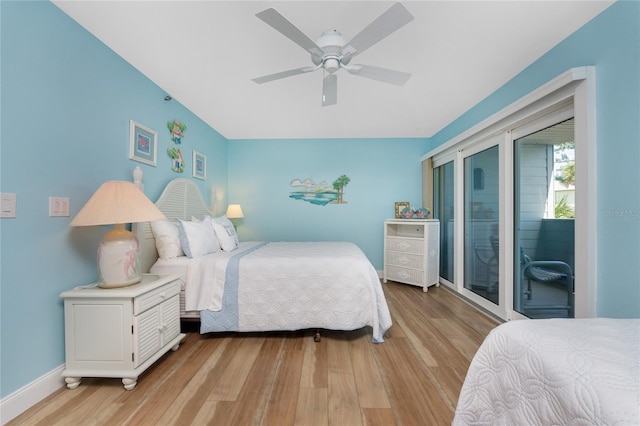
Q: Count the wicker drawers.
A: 3